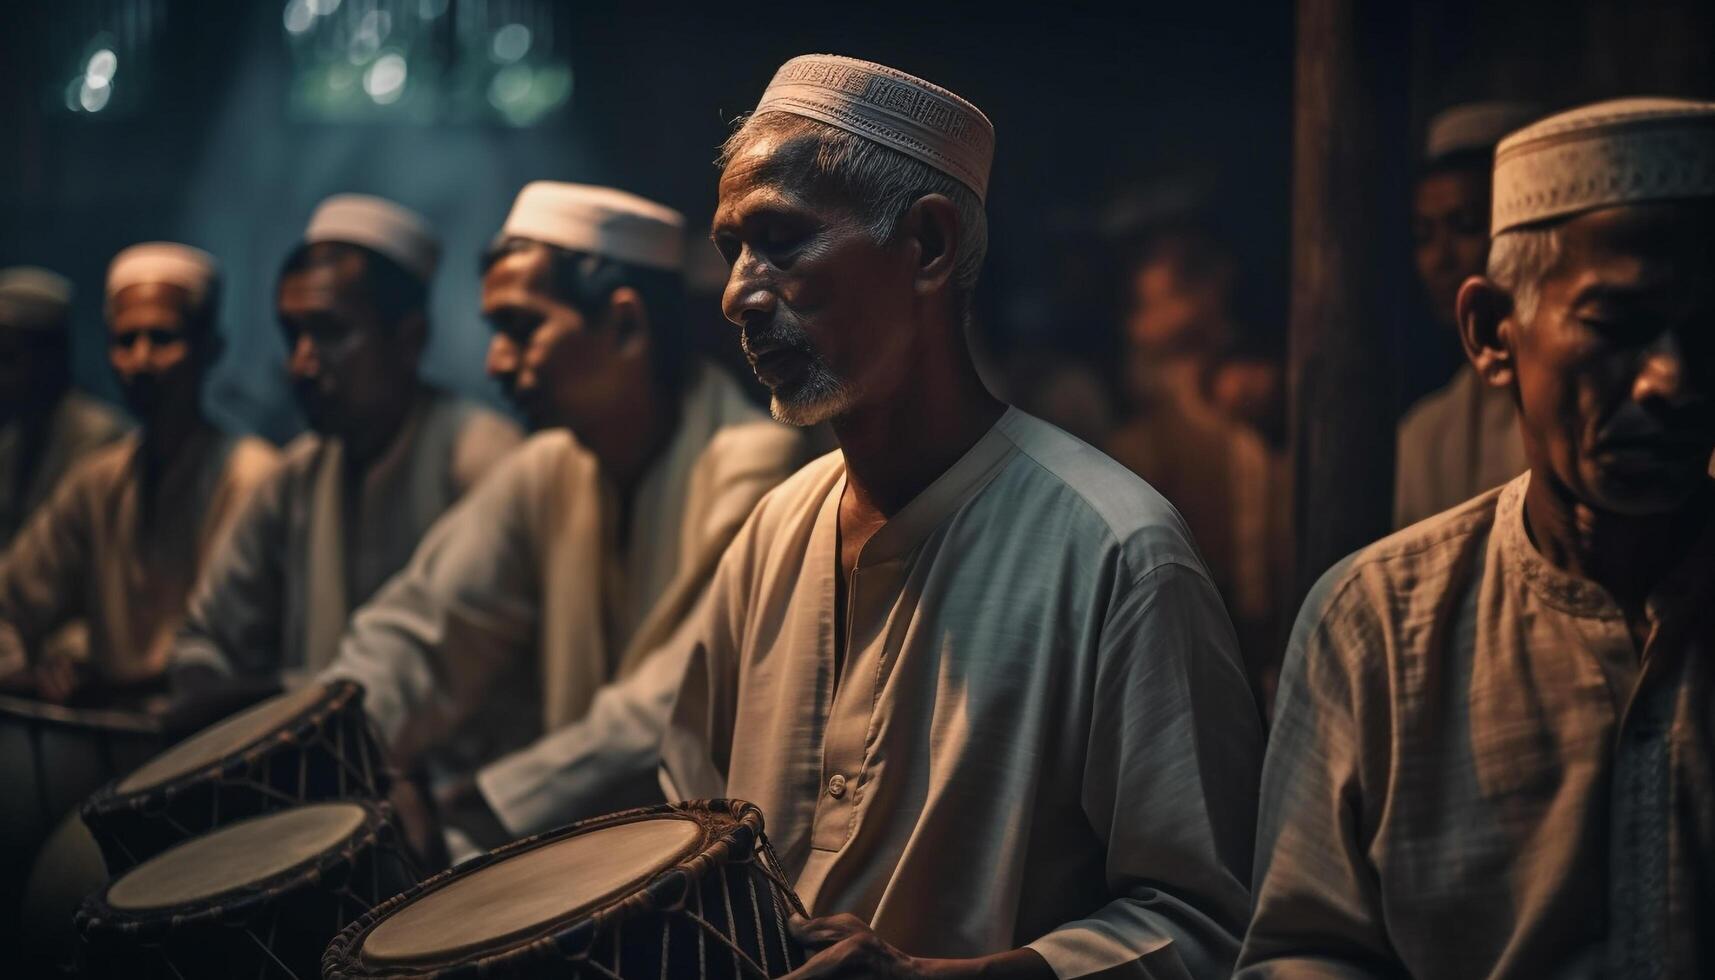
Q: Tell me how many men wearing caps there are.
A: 7